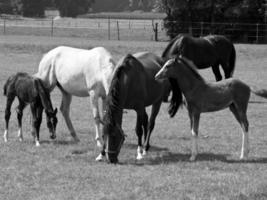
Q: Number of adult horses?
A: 3